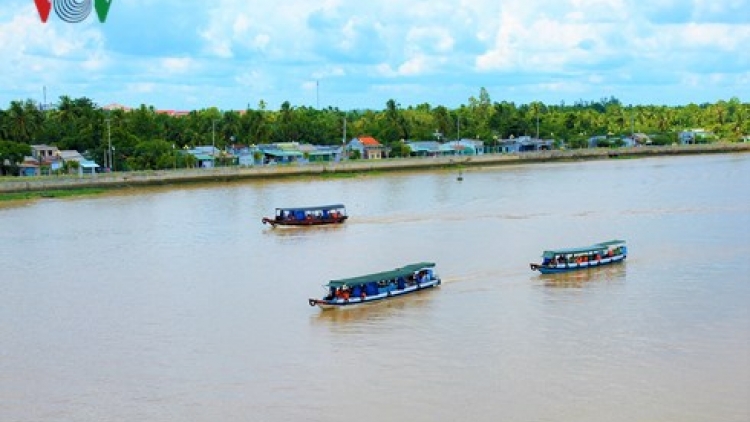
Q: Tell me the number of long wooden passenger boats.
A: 3